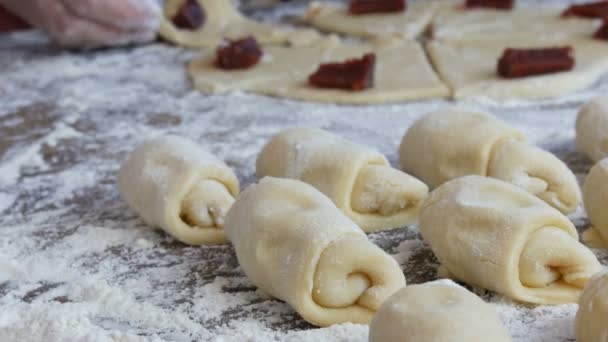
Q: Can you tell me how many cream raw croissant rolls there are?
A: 9